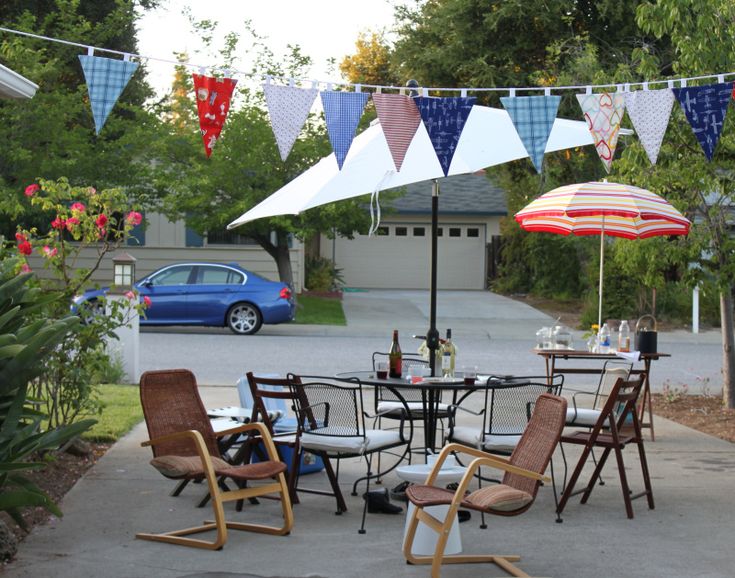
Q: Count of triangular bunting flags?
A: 10